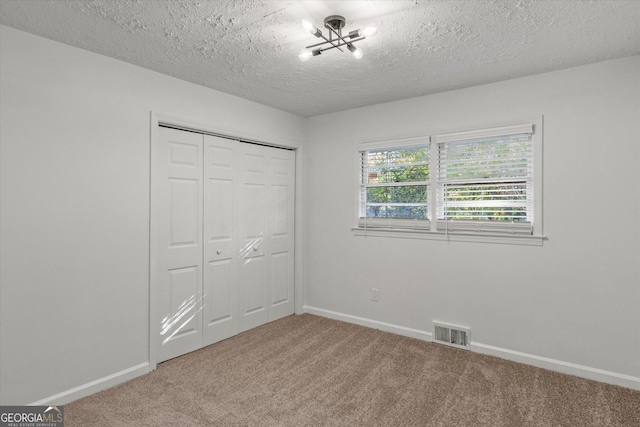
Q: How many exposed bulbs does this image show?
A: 4